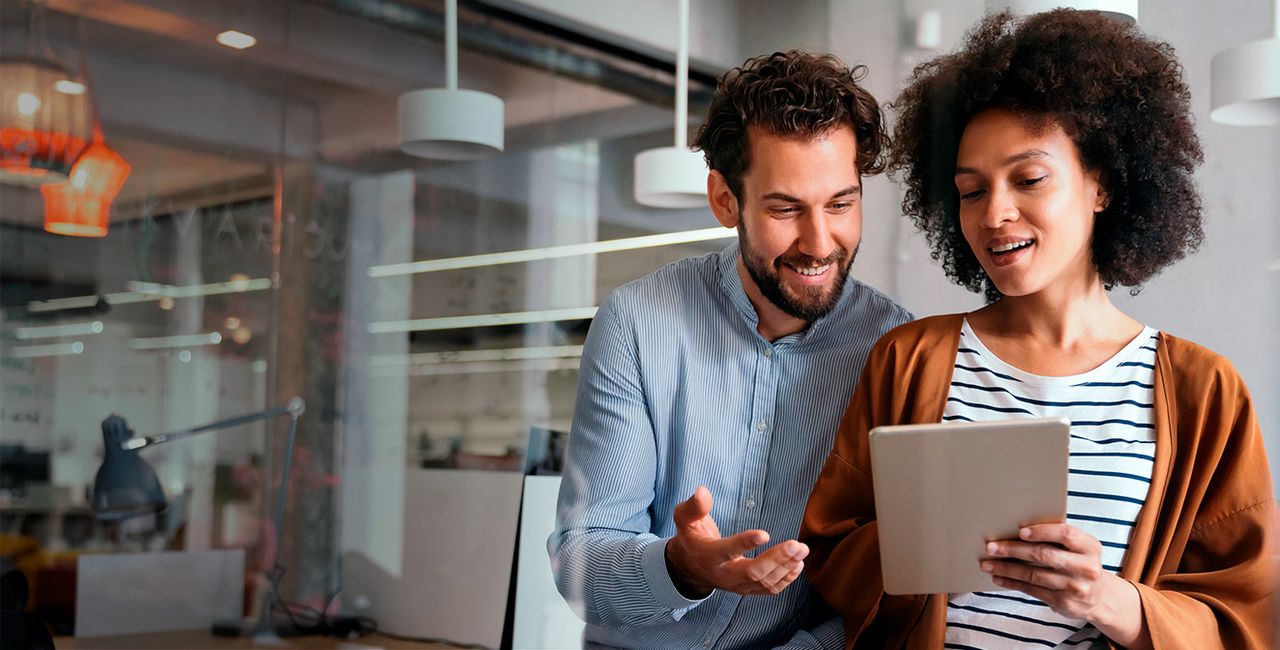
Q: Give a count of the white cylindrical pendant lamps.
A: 4